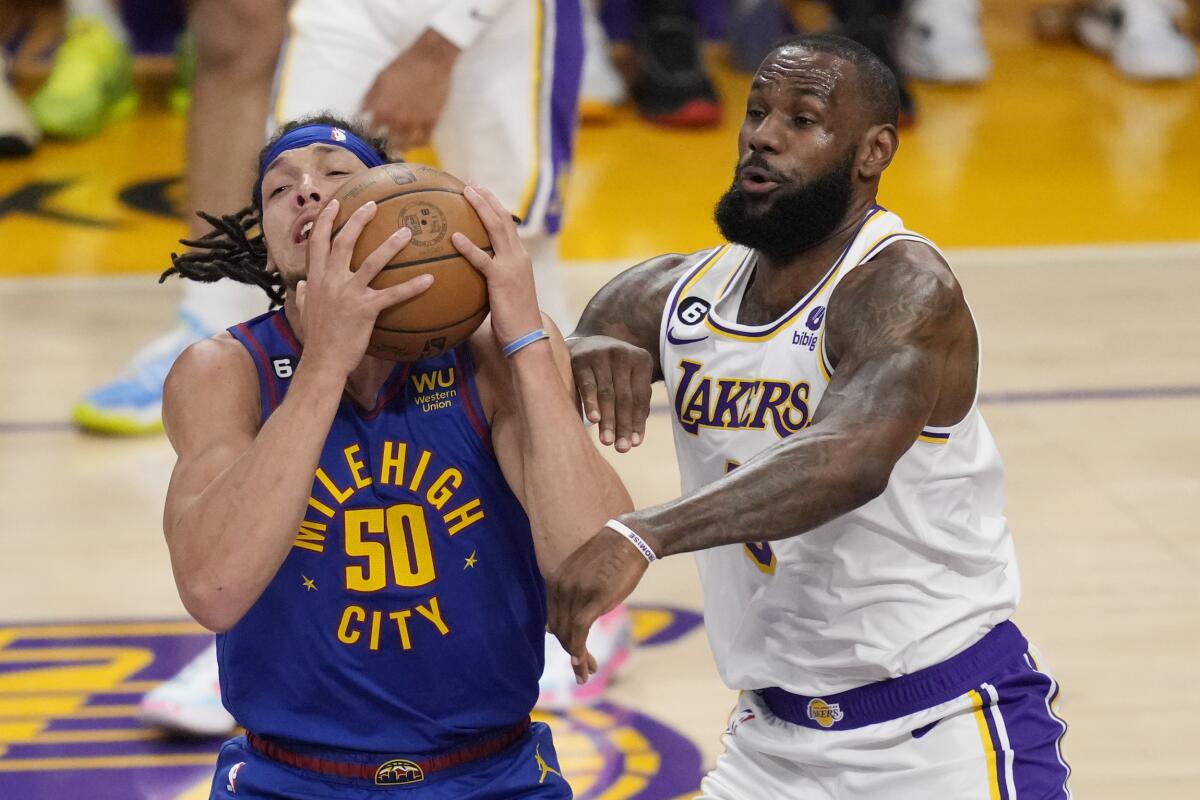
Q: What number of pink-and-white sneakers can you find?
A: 2